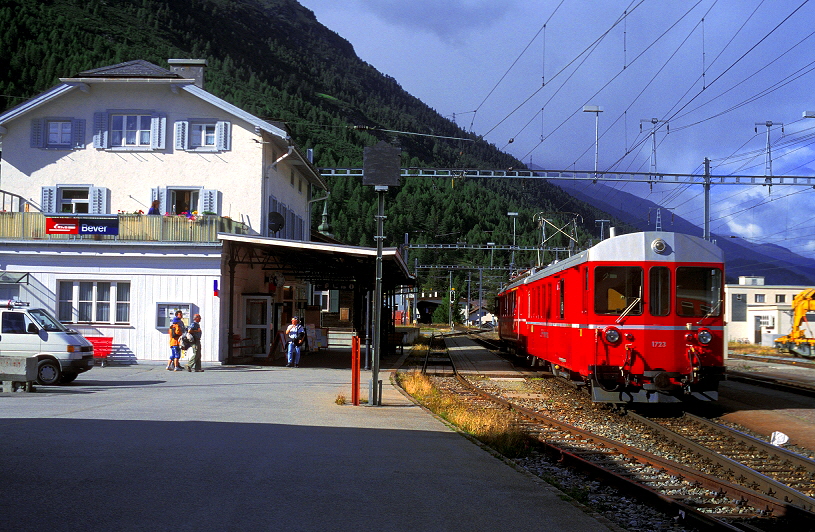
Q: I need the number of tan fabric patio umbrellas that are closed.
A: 0